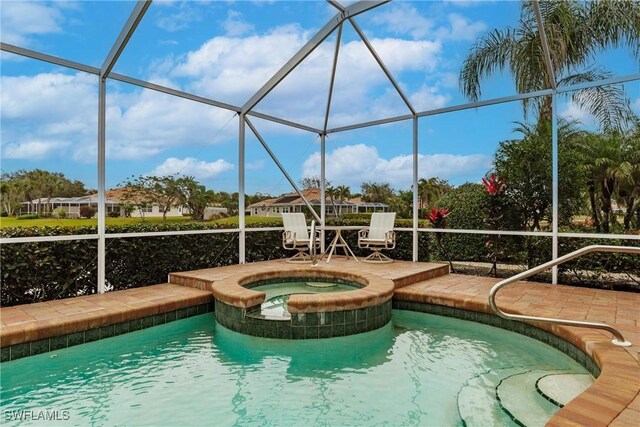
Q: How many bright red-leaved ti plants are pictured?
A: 2